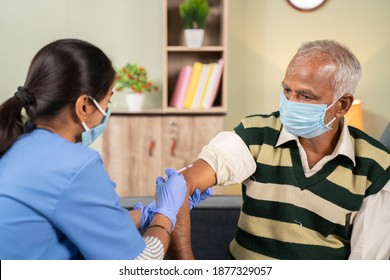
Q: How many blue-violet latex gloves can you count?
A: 2